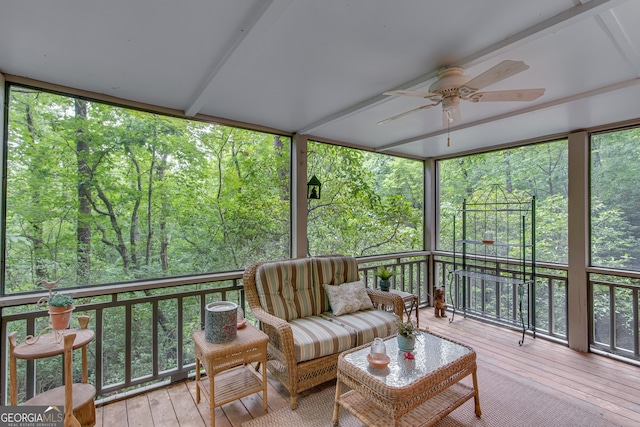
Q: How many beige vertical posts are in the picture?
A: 3